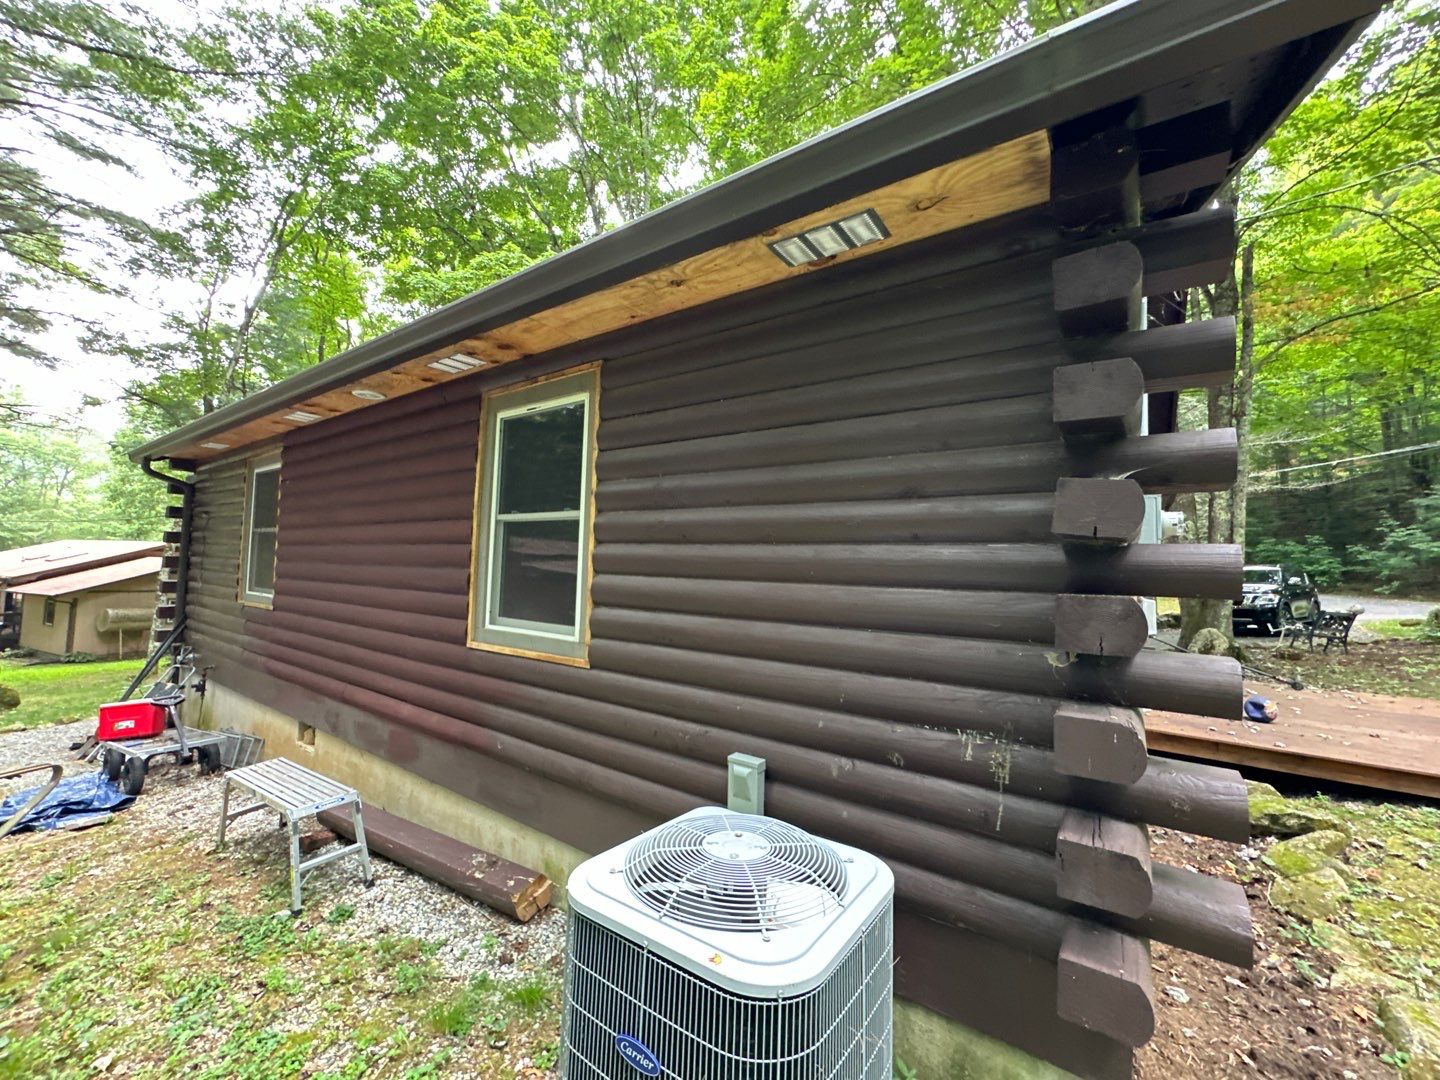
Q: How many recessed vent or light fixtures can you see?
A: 5